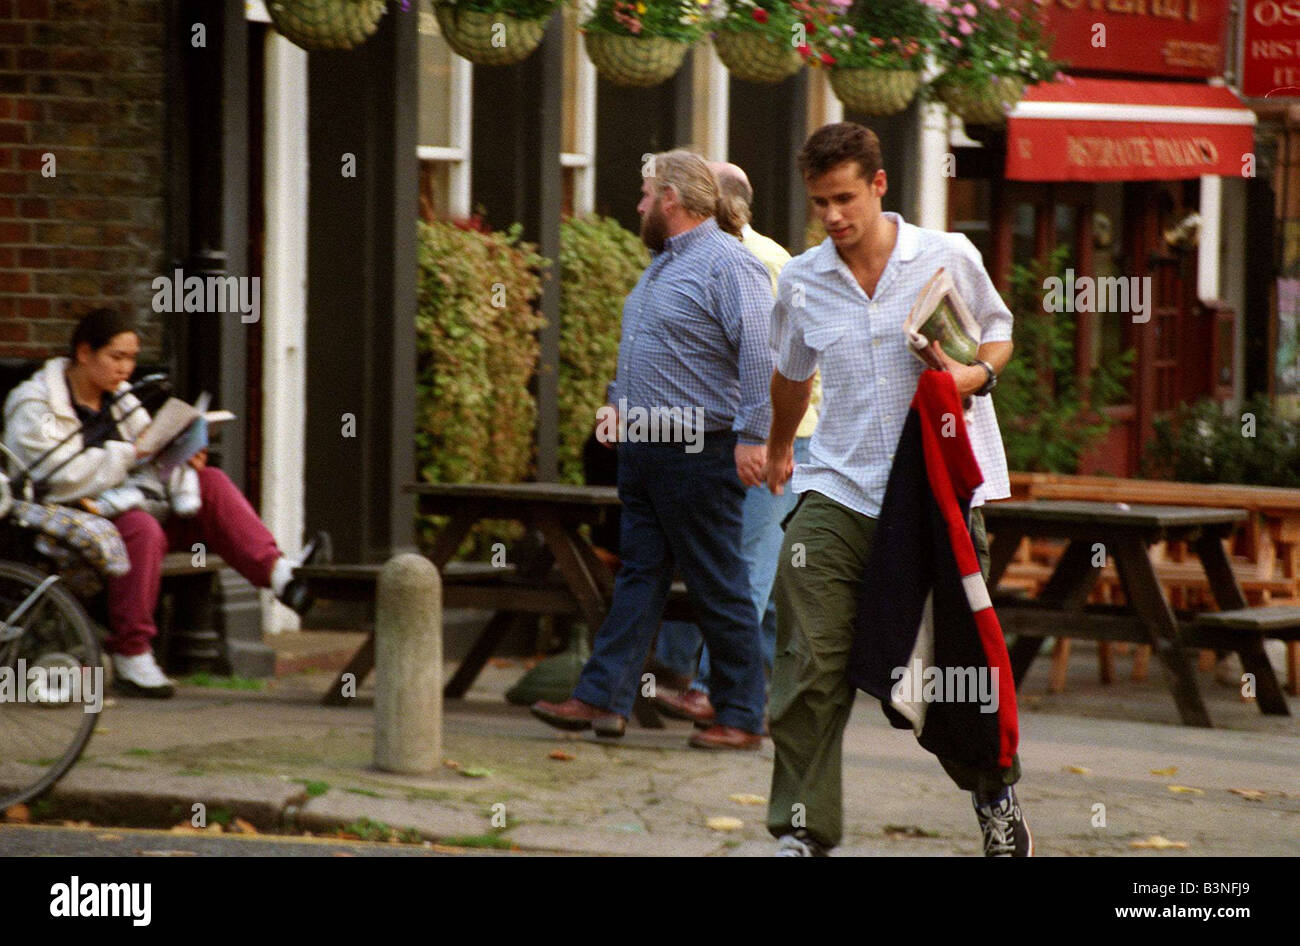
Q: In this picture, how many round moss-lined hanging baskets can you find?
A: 6